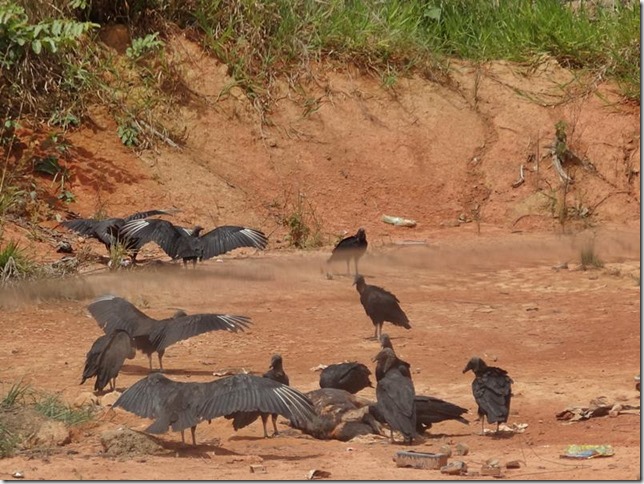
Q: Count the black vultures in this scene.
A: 13